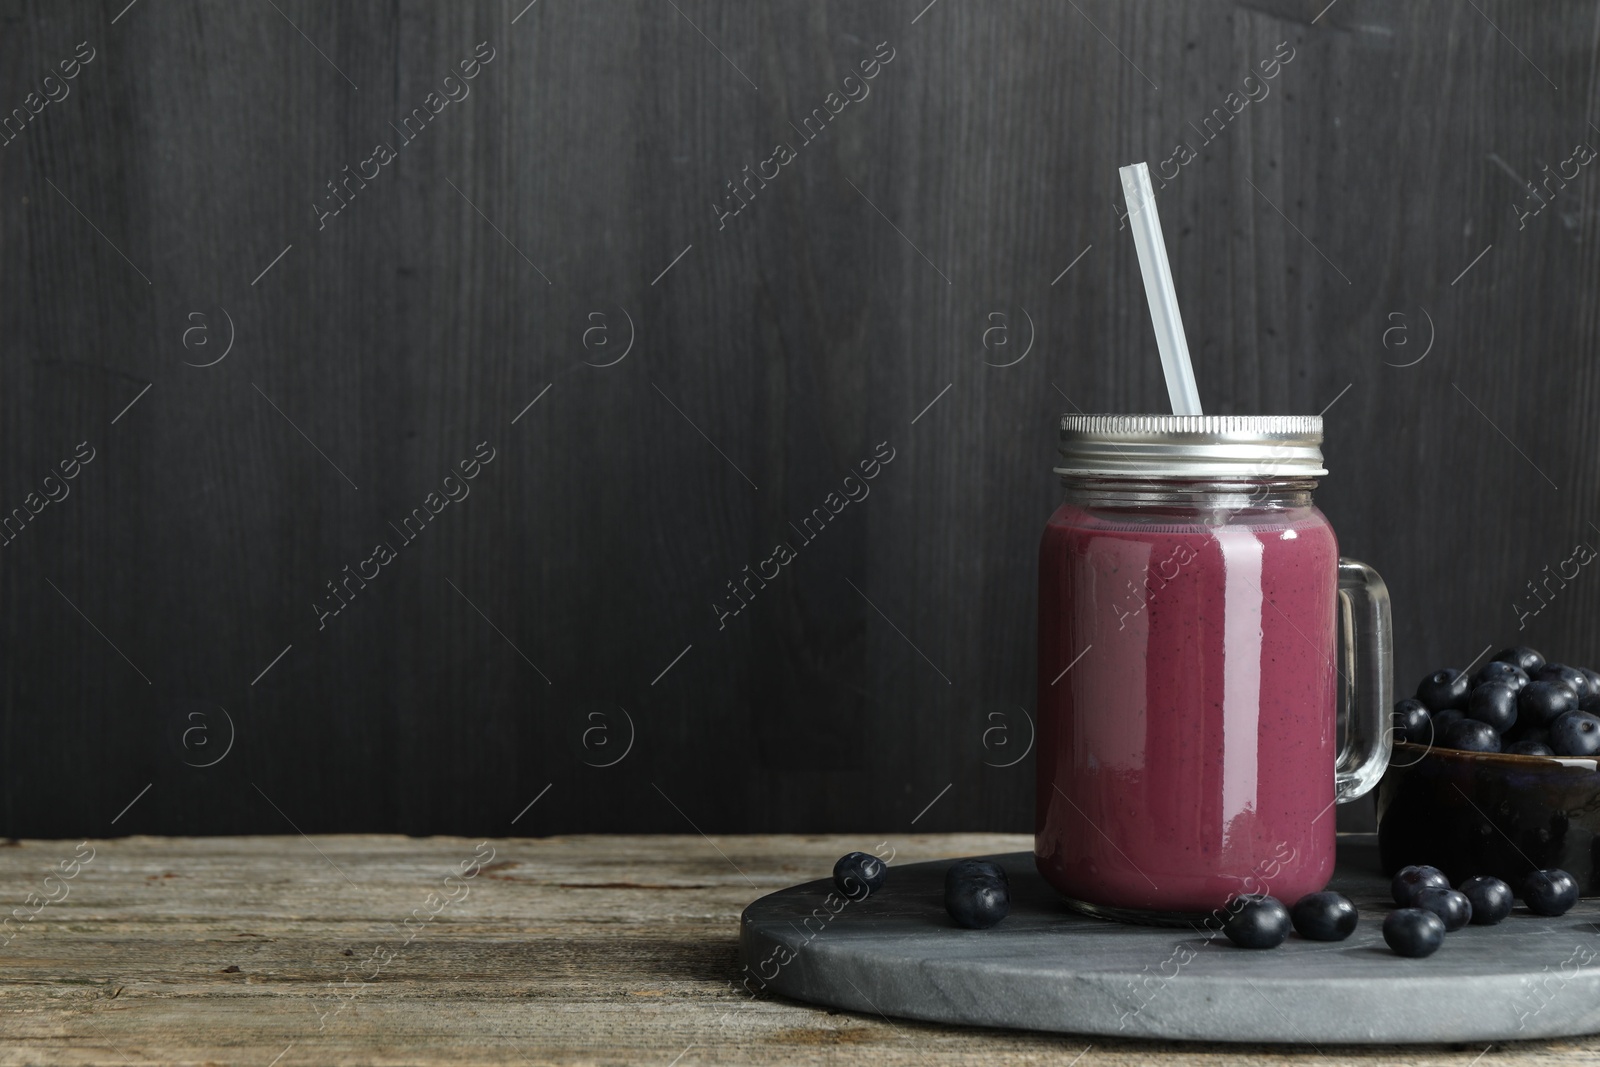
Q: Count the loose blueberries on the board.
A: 10